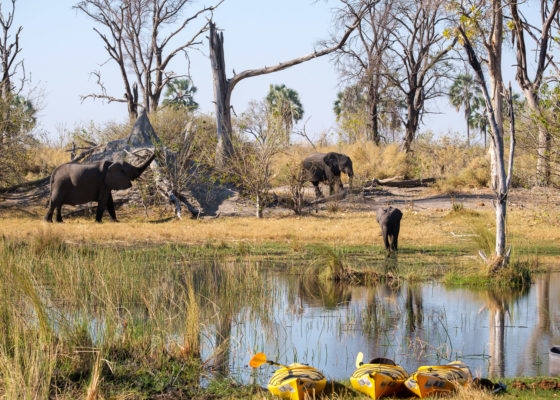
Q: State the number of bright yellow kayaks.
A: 3